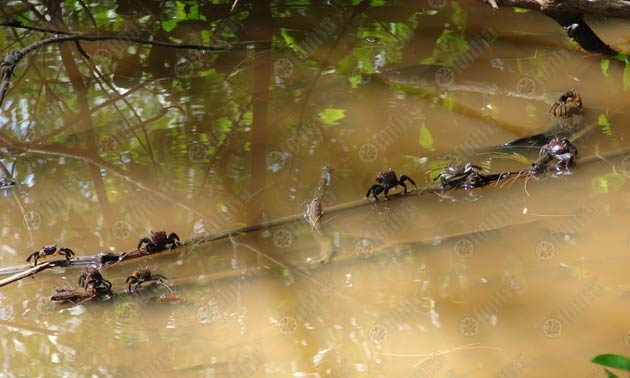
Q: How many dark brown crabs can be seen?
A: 8